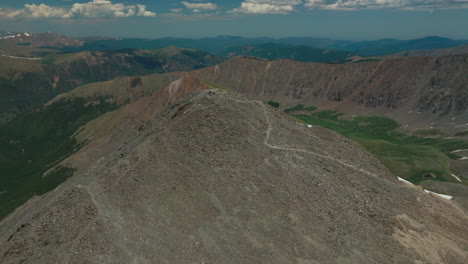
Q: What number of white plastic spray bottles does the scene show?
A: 0